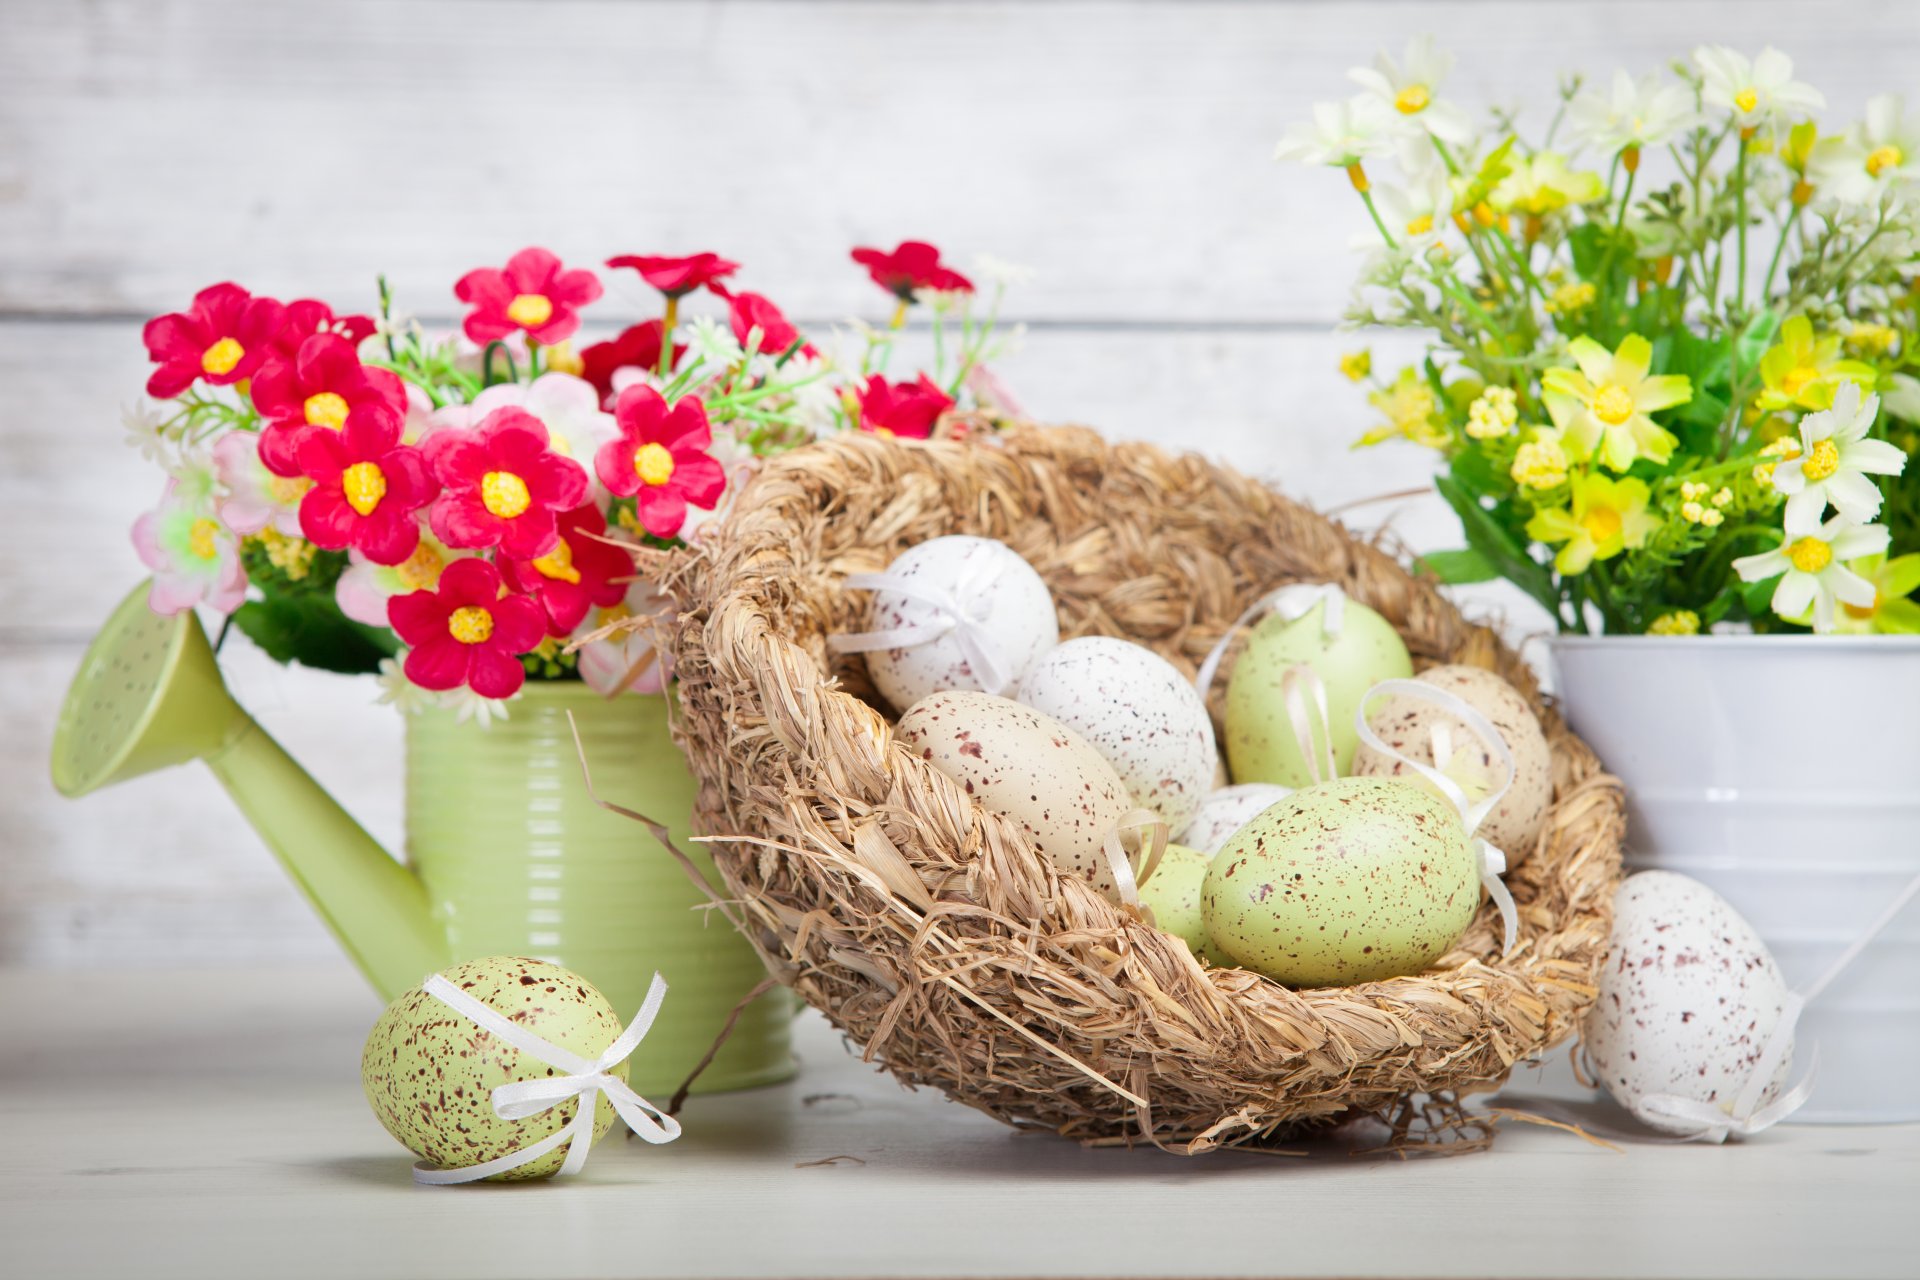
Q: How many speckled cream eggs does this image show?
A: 2